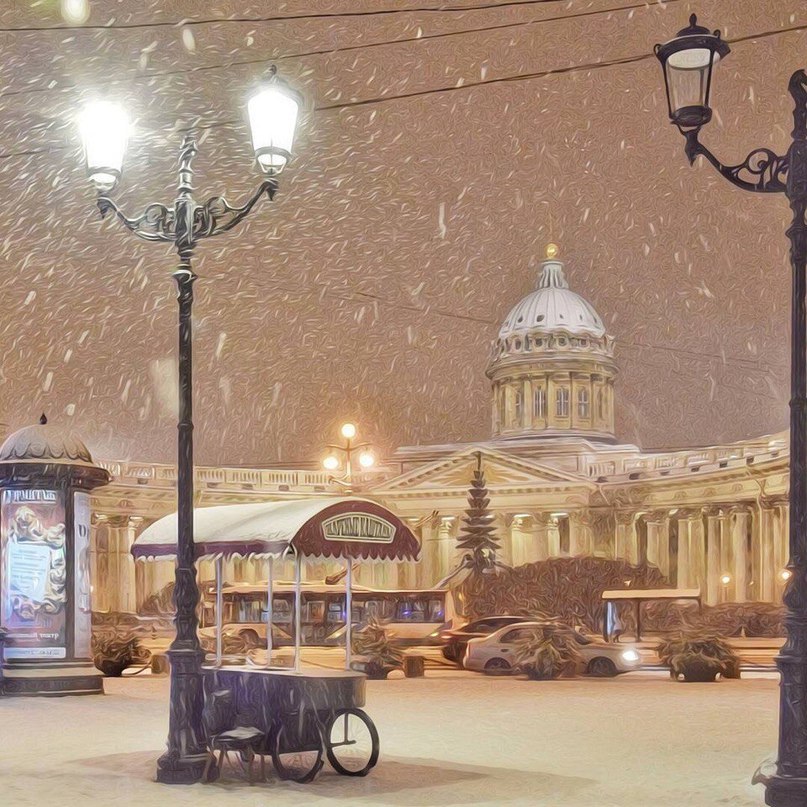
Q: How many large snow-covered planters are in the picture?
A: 4